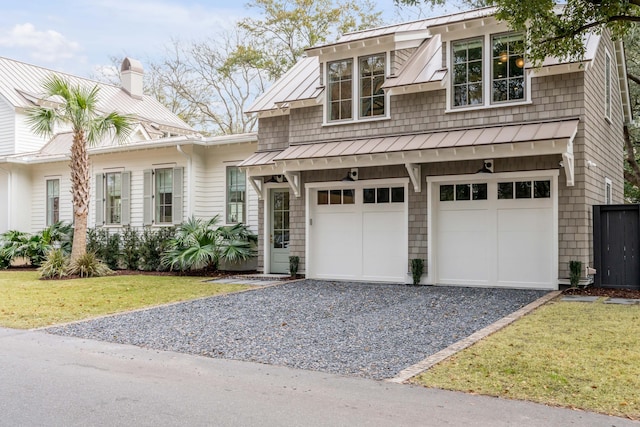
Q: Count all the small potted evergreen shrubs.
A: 3